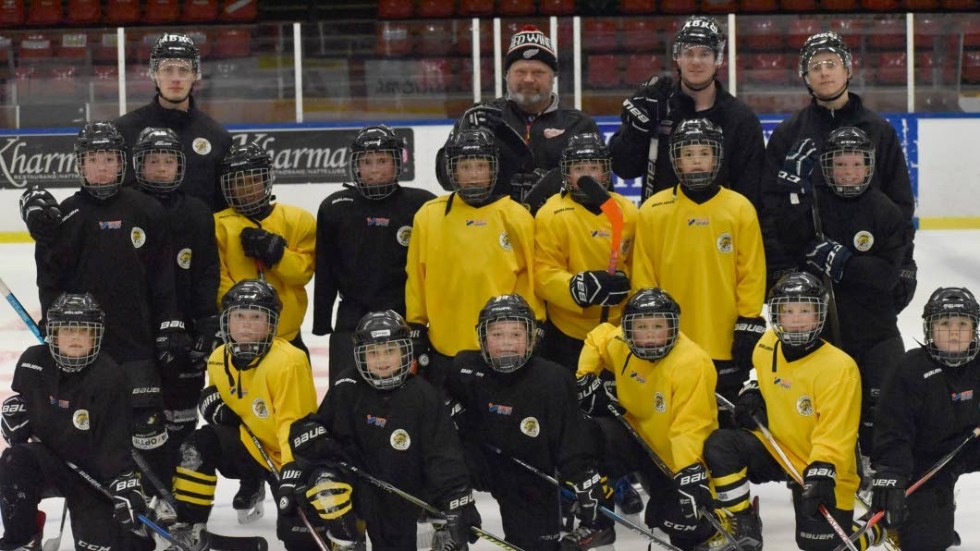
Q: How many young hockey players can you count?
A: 15